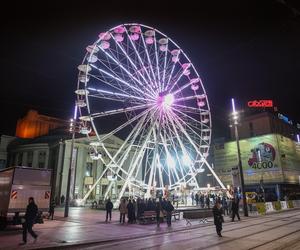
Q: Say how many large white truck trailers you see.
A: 1